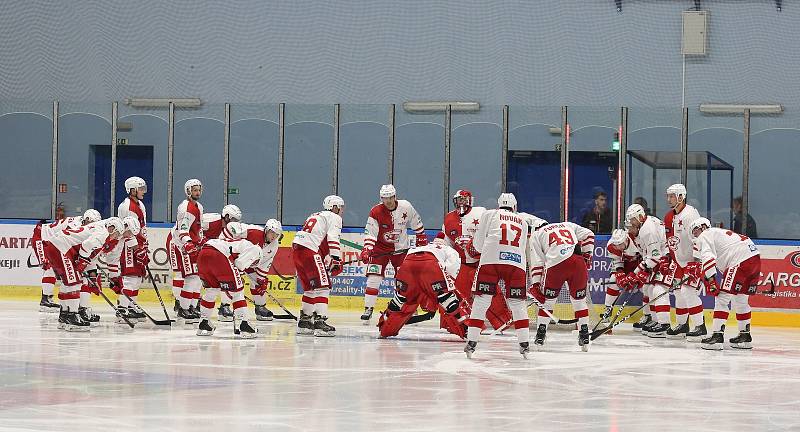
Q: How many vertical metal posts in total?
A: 13